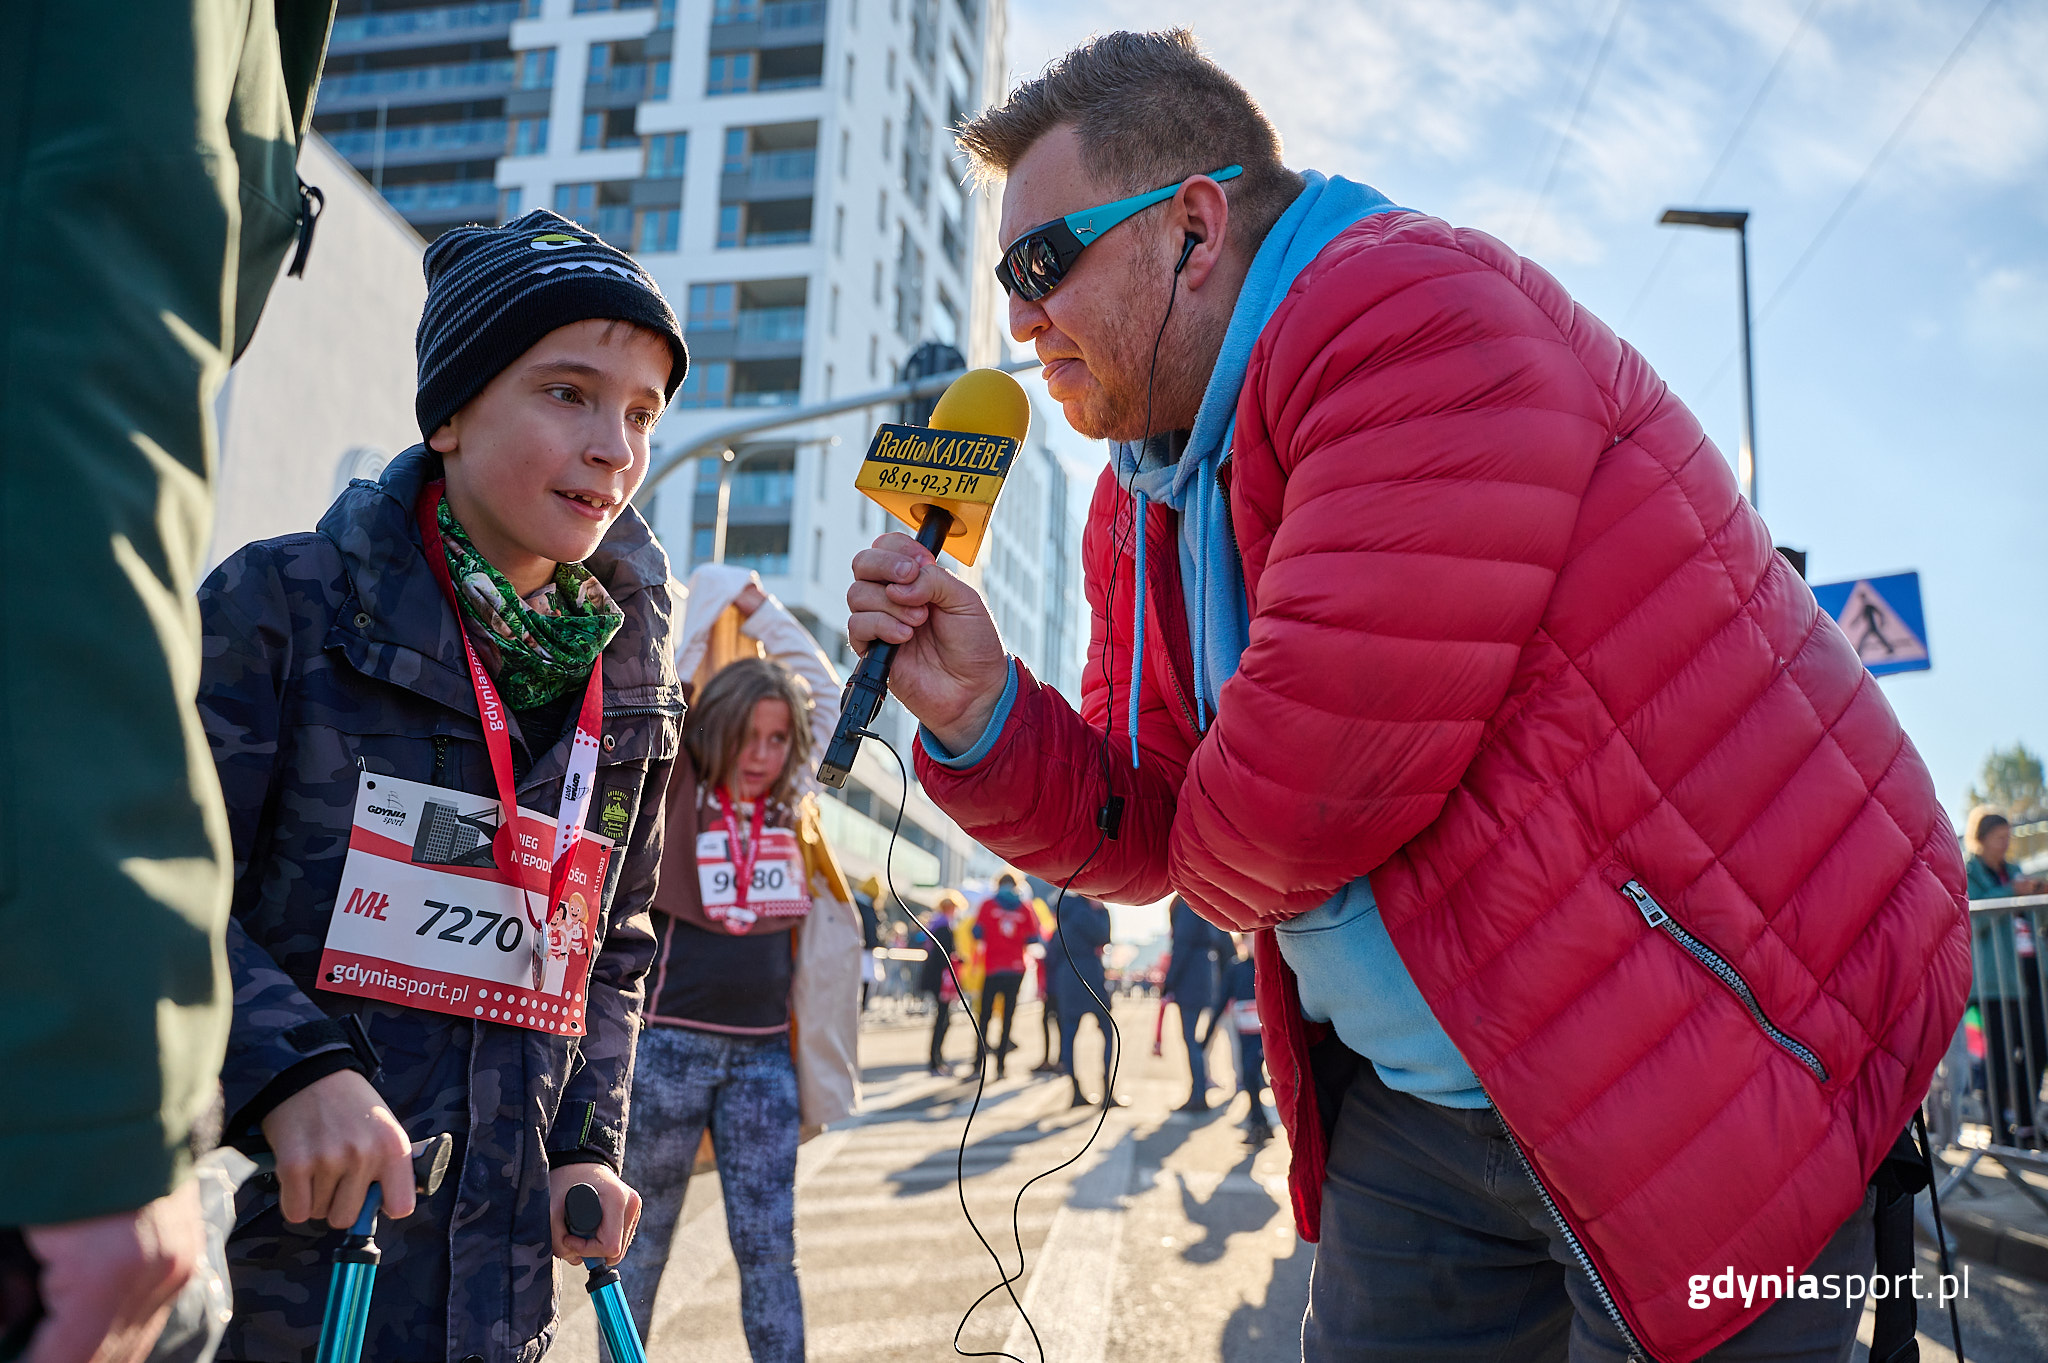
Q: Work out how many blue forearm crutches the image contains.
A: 2